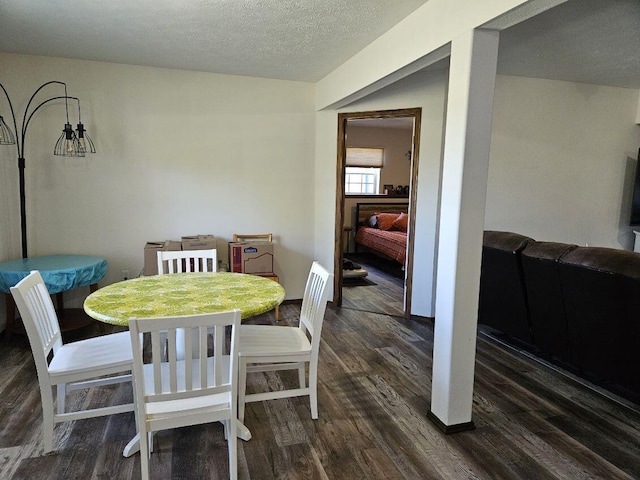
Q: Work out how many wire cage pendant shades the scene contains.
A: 3